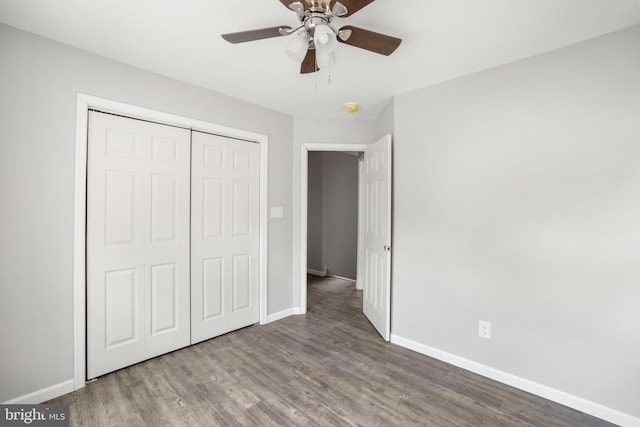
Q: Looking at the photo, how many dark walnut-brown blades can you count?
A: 5